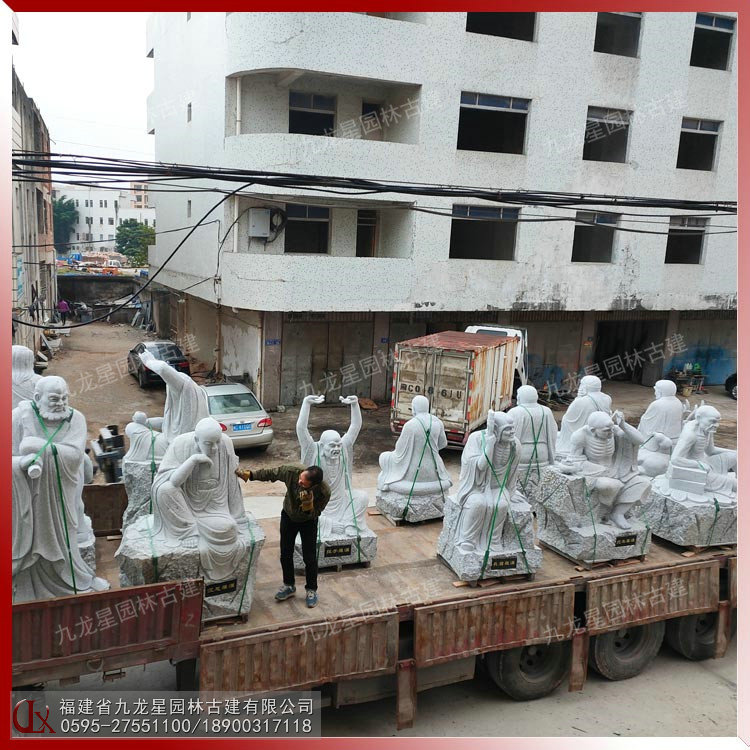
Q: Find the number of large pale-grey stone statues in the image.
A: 12